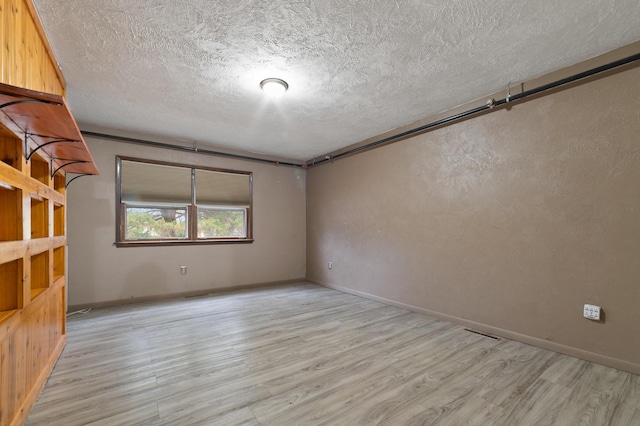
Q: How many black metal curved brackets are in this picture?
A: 4